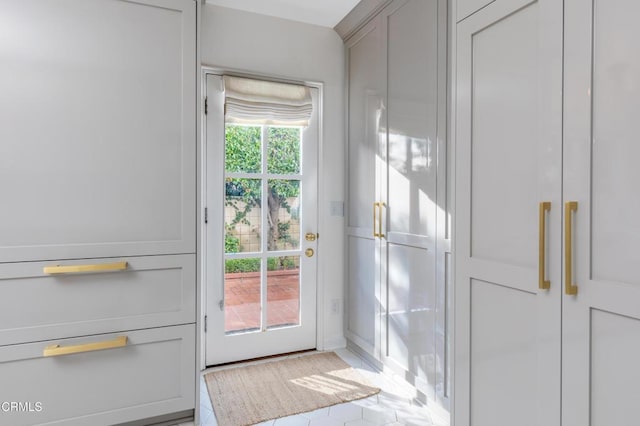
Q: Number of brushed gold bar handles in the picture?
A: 6